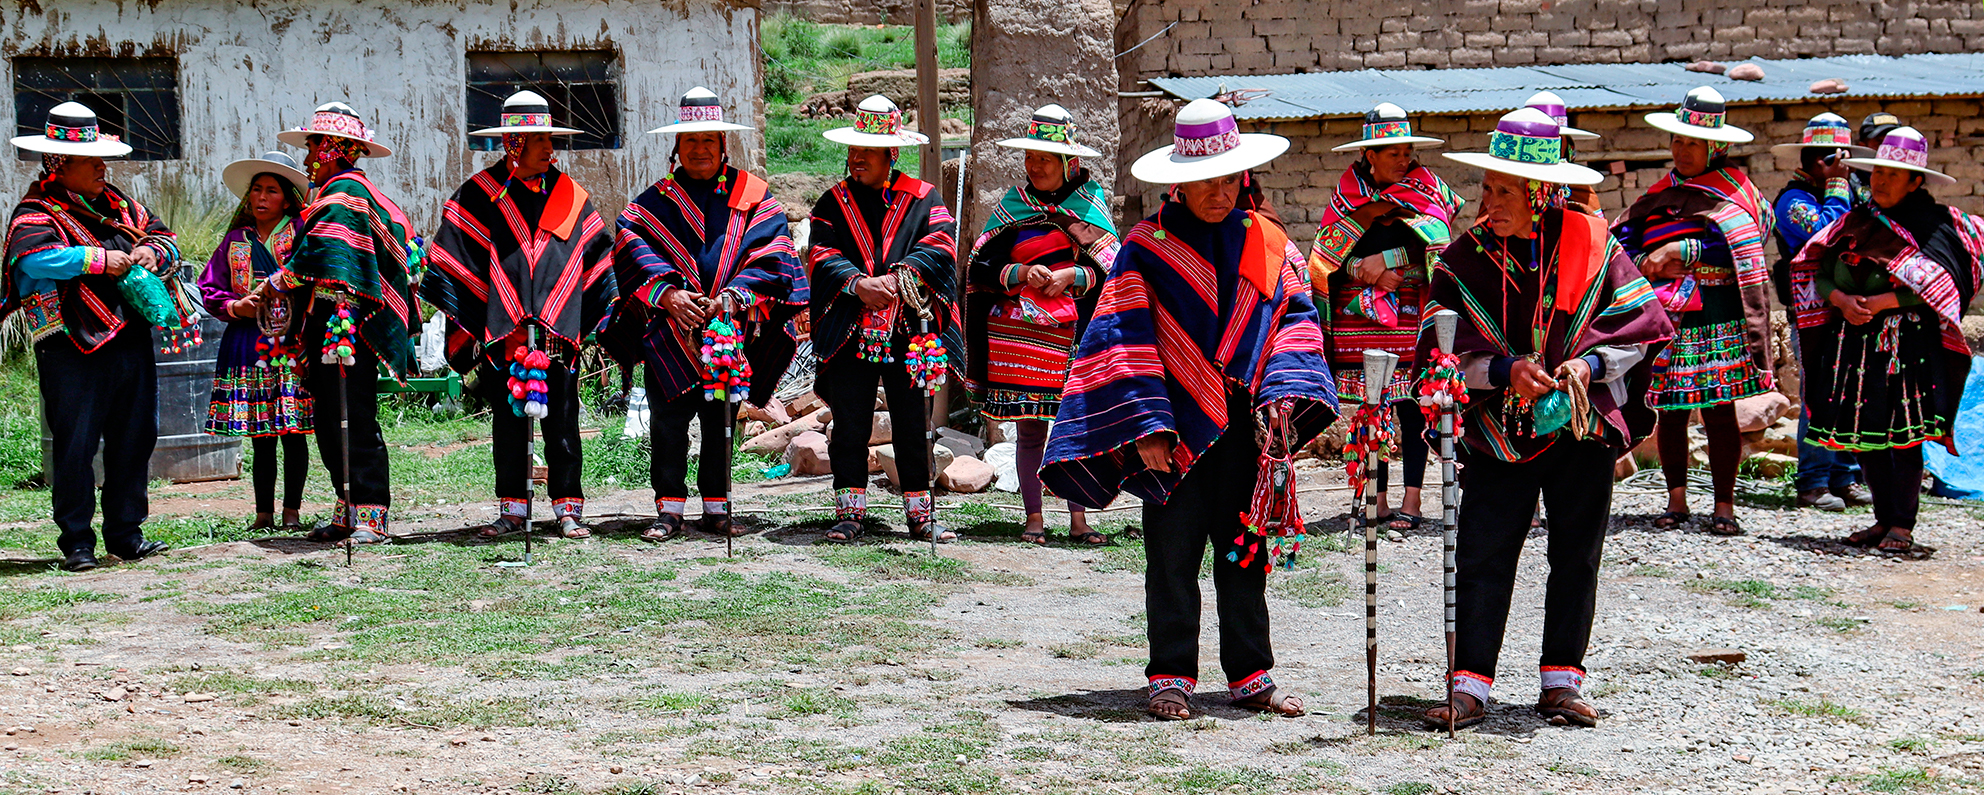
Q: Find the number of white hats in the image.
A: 14